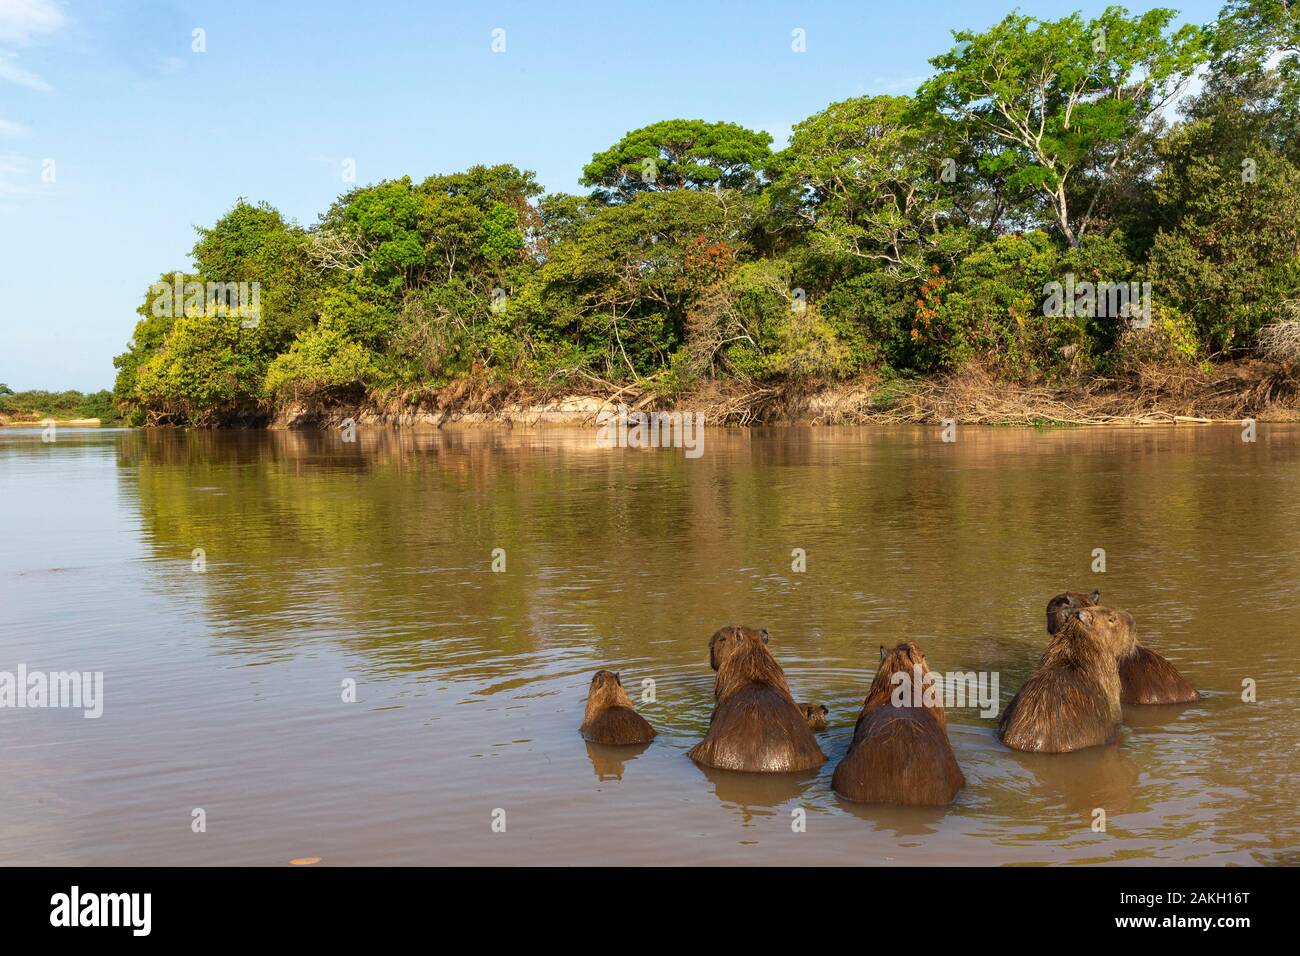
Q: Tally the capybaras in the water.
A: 6